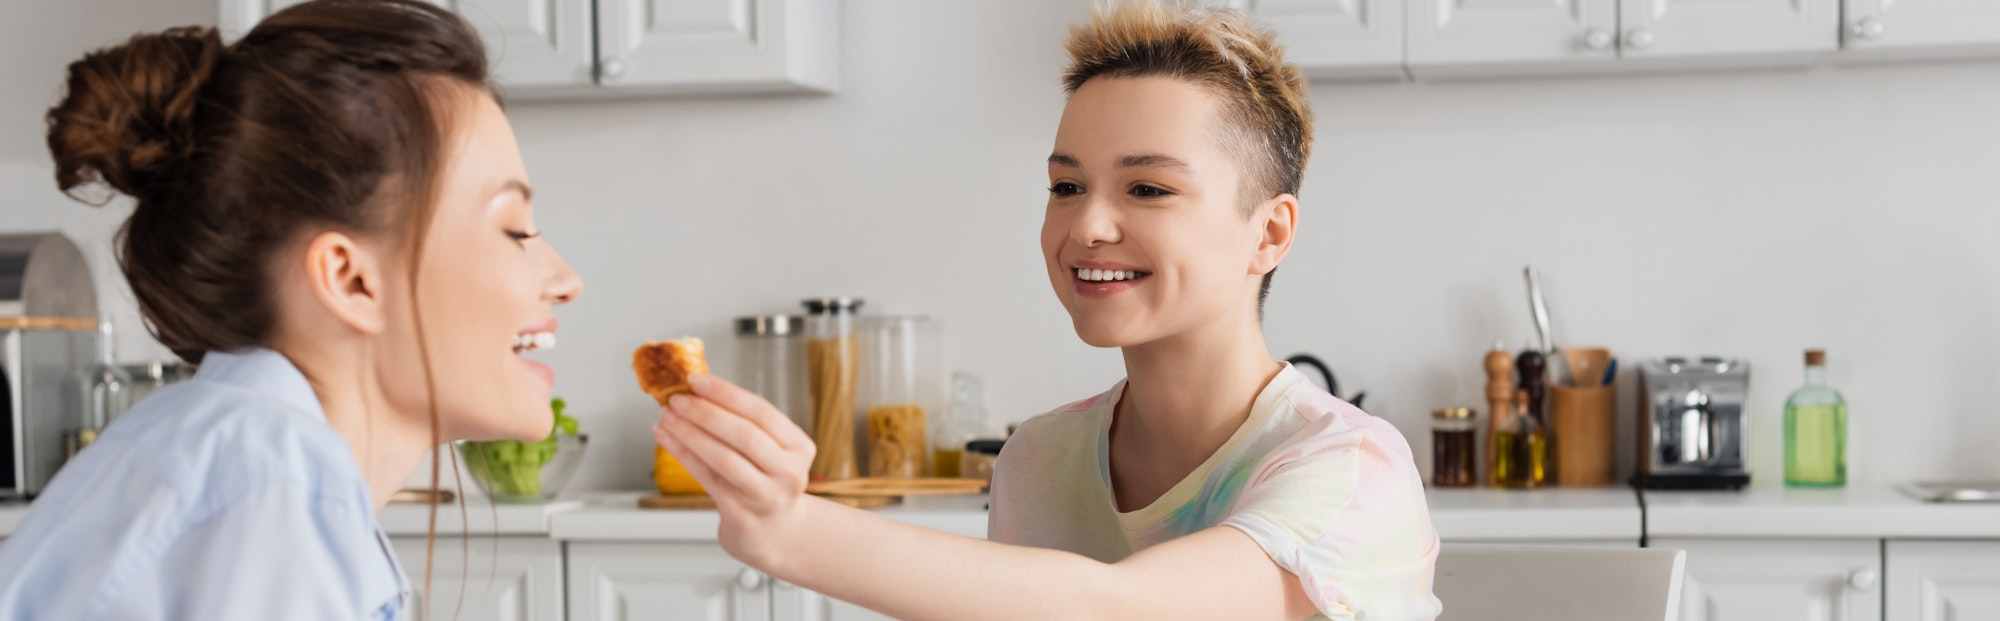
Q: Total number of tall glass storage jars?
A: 3